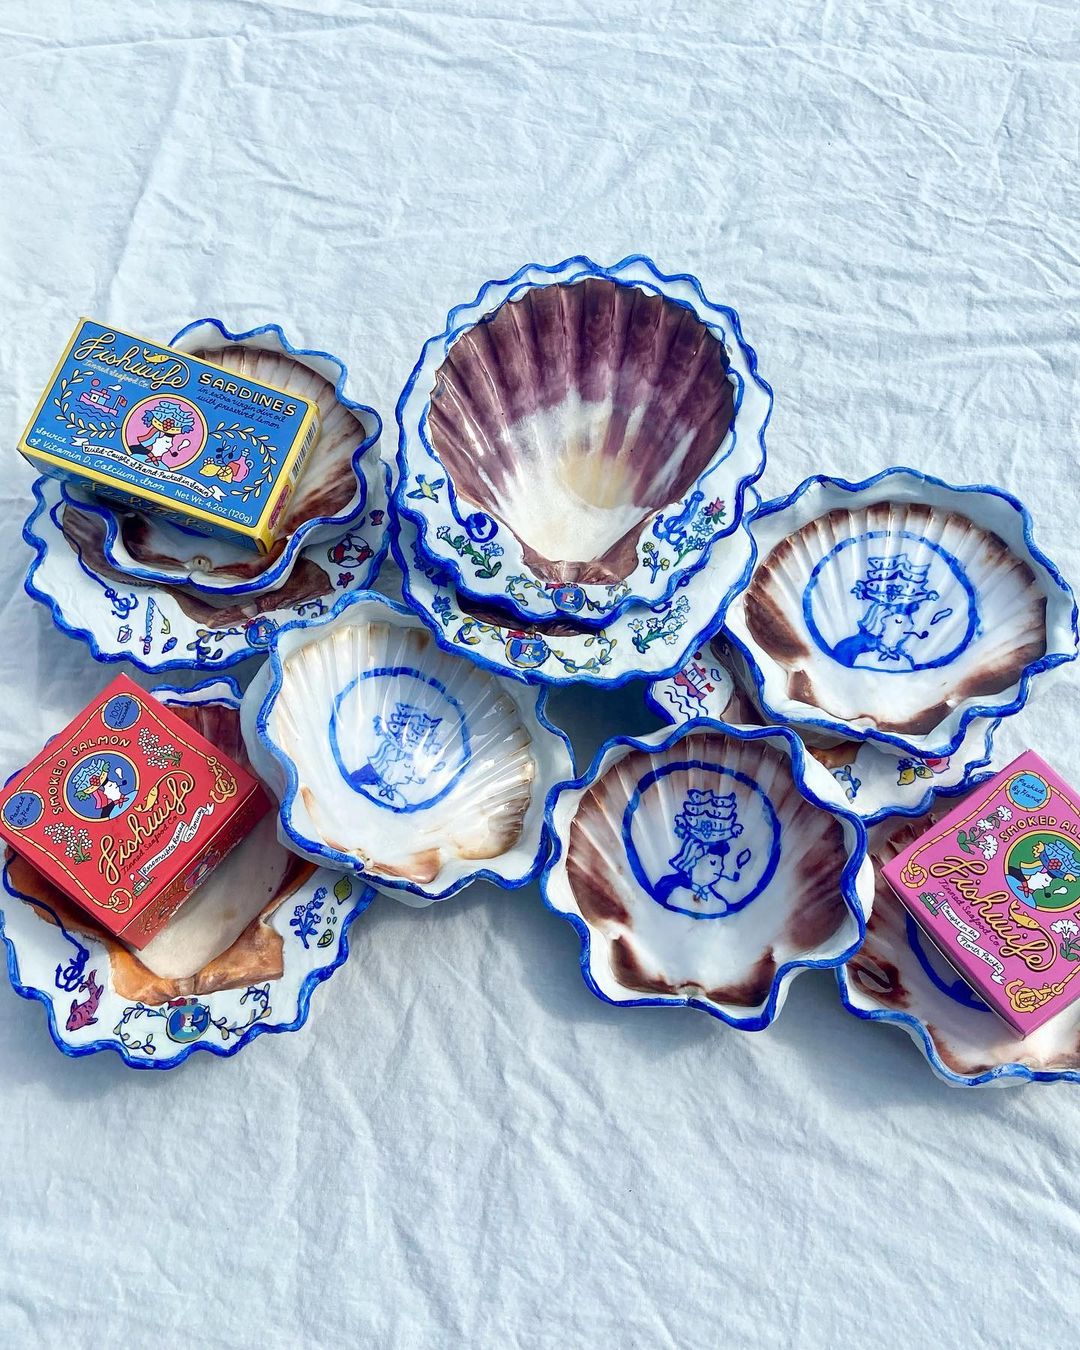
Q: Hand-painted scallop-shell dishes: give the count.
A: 10